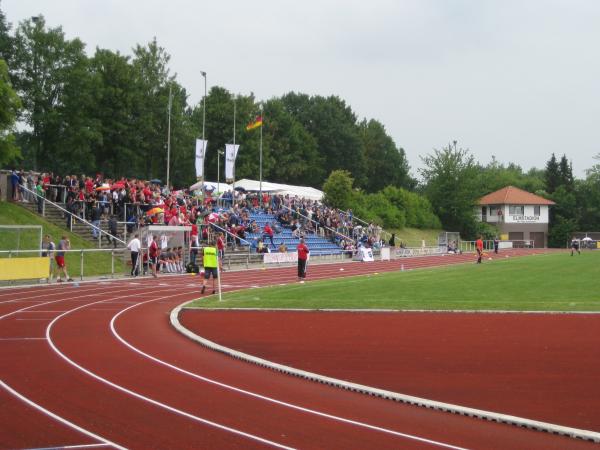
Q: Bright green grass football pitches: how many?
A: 1